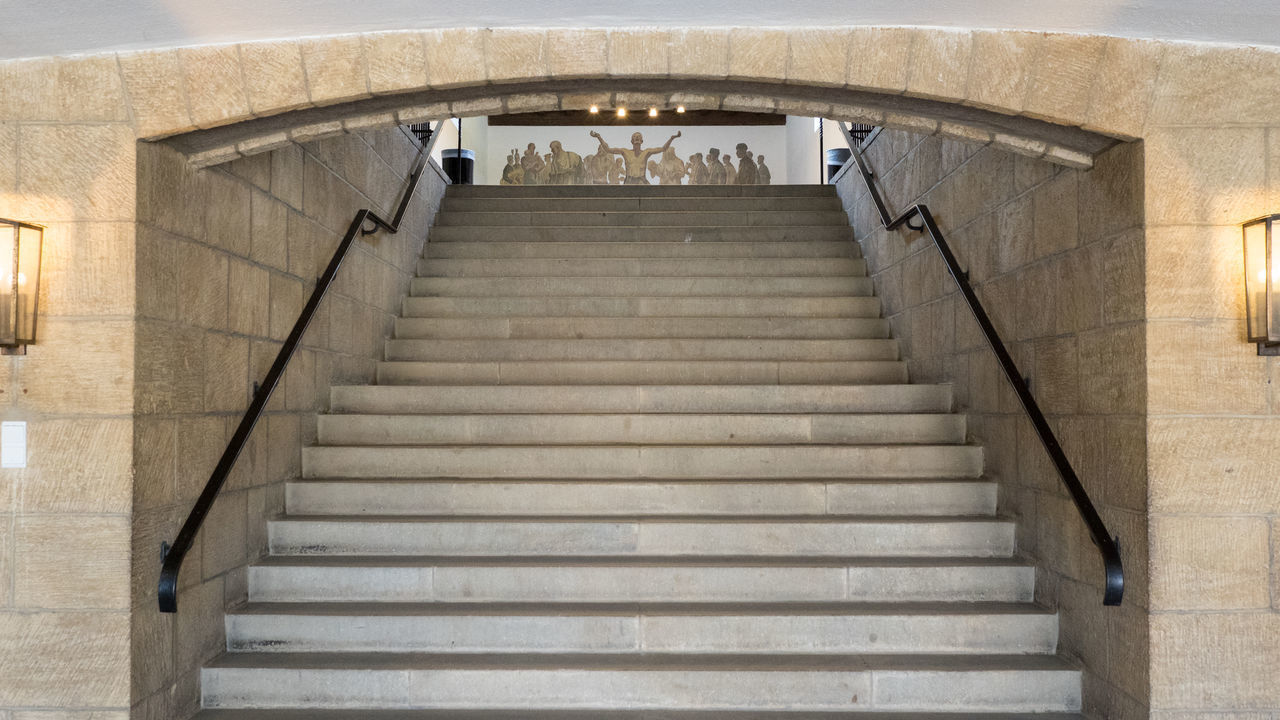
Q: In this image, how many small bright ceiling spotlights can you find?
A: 4